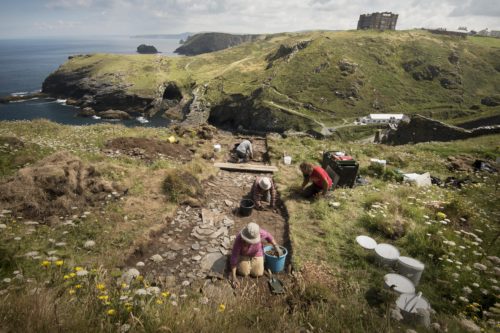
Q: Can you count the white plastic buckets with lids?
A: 5